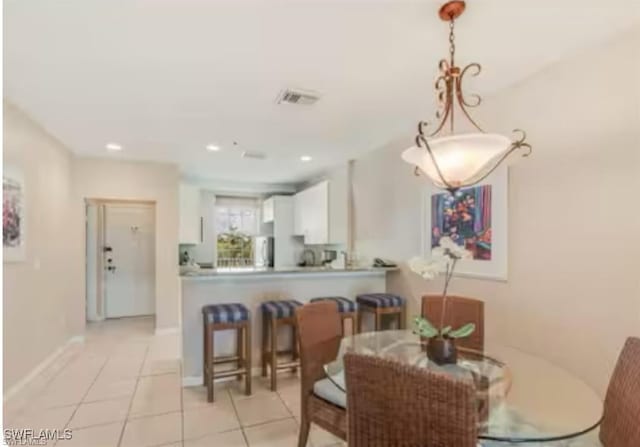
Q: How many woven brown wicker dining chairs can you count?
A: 4